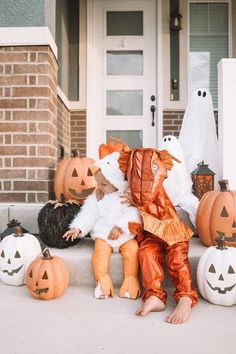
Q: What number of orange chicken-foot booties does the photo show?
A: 2